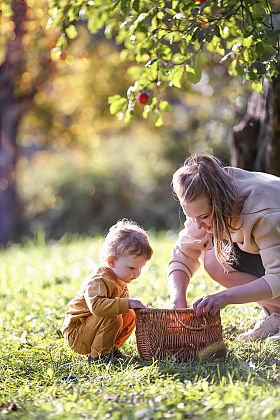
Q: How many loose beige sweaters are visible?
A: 1